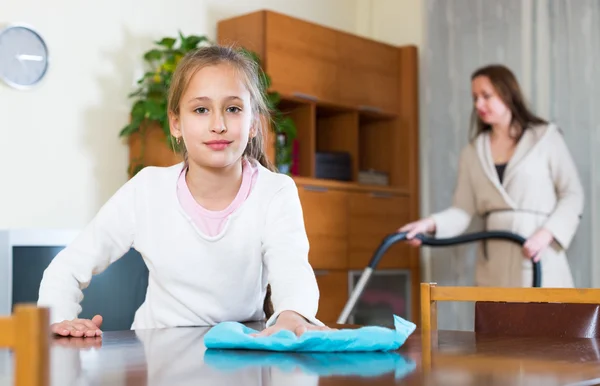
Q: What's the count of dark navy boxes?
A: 1